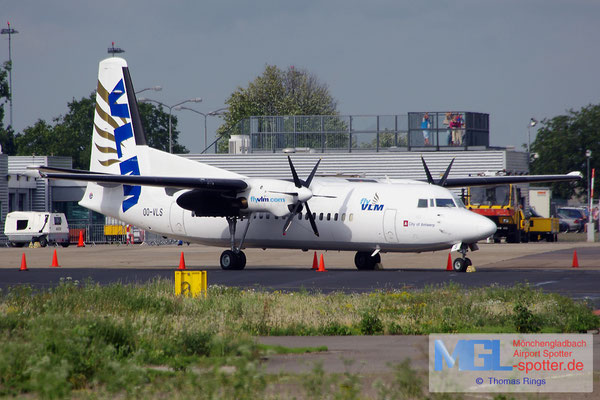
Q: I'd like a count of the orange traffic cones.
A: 8